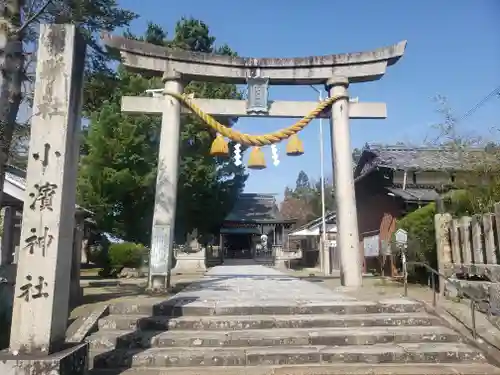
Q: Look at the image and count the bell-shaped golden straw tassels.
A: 3